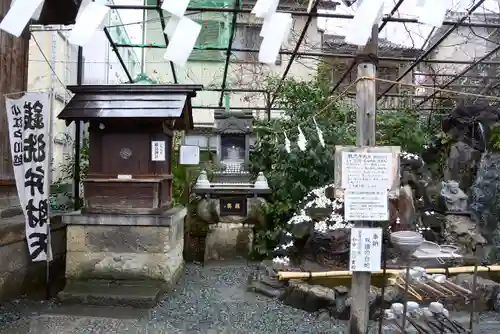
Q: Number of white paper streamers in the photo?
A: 9